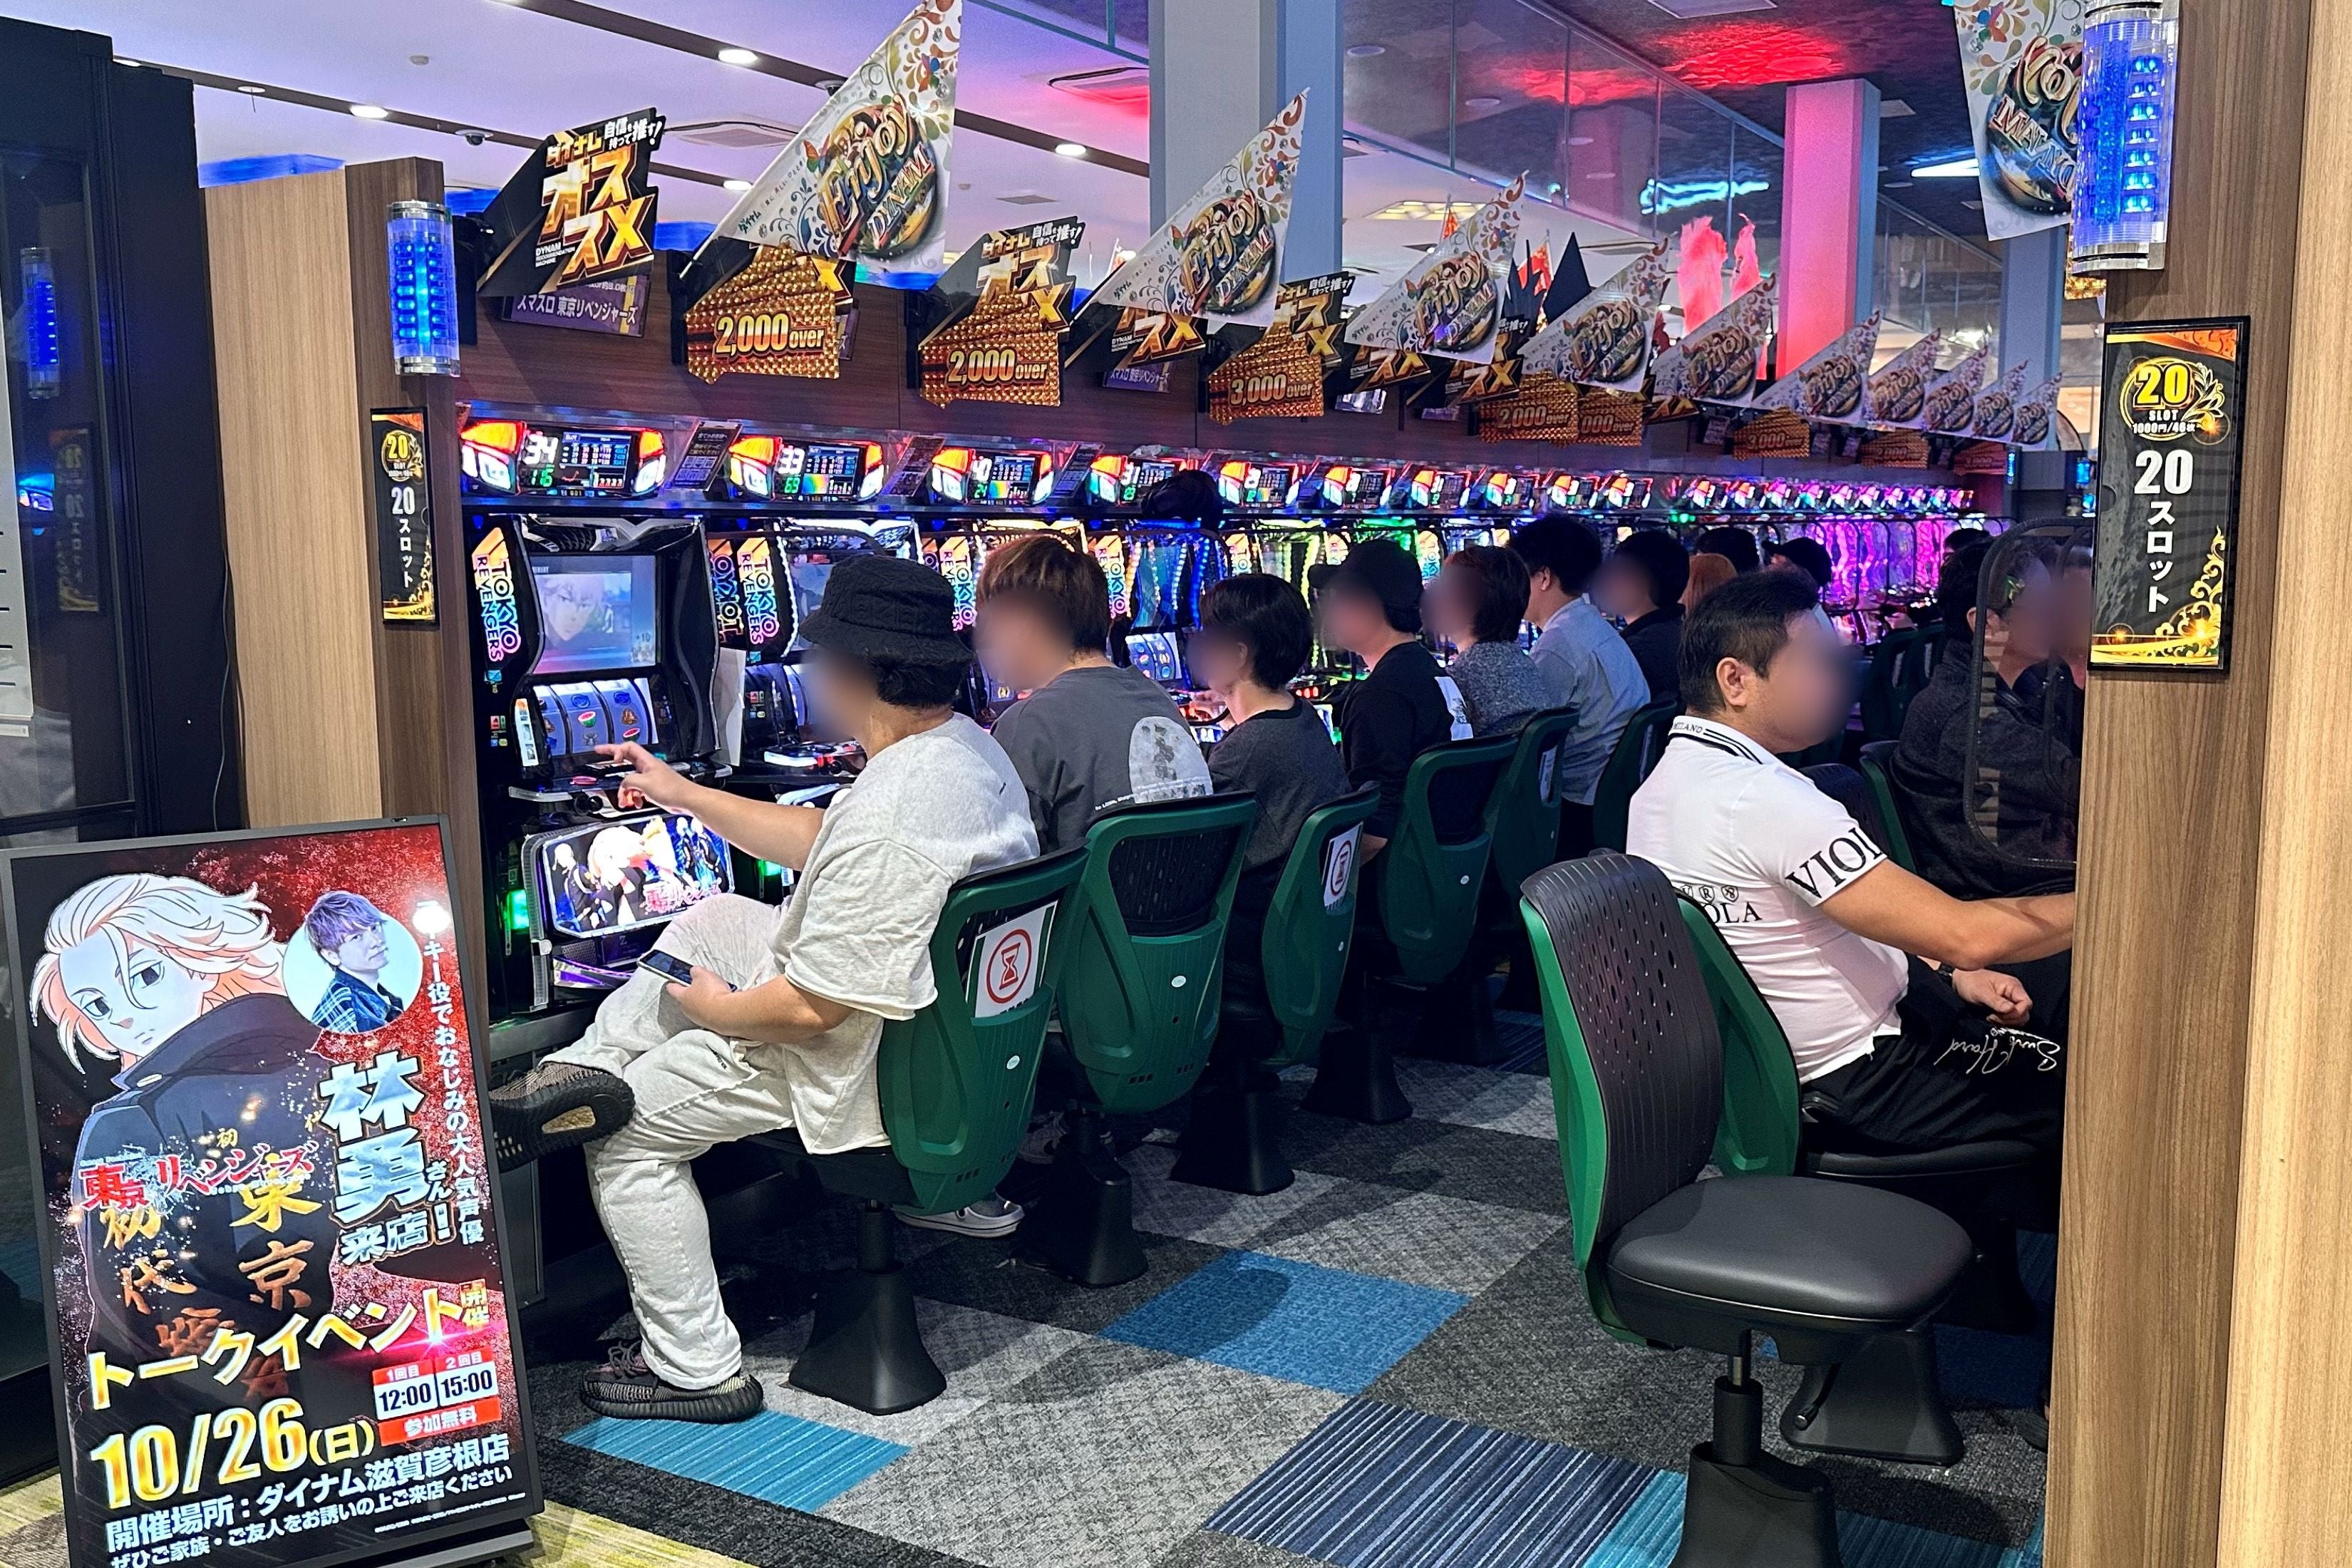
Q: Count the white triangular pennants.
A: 11